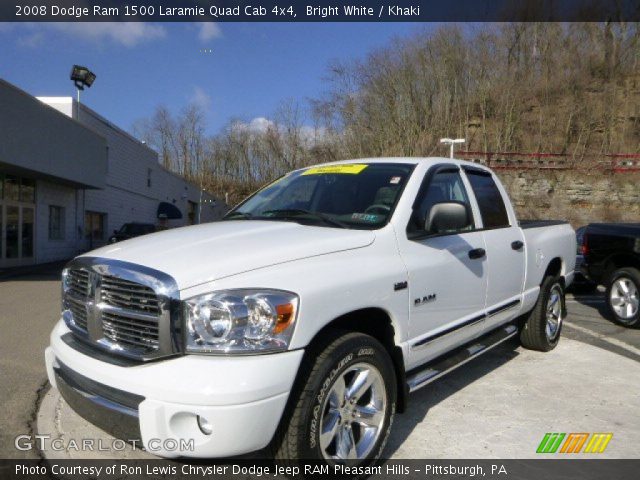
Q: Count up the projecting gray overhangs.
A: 1